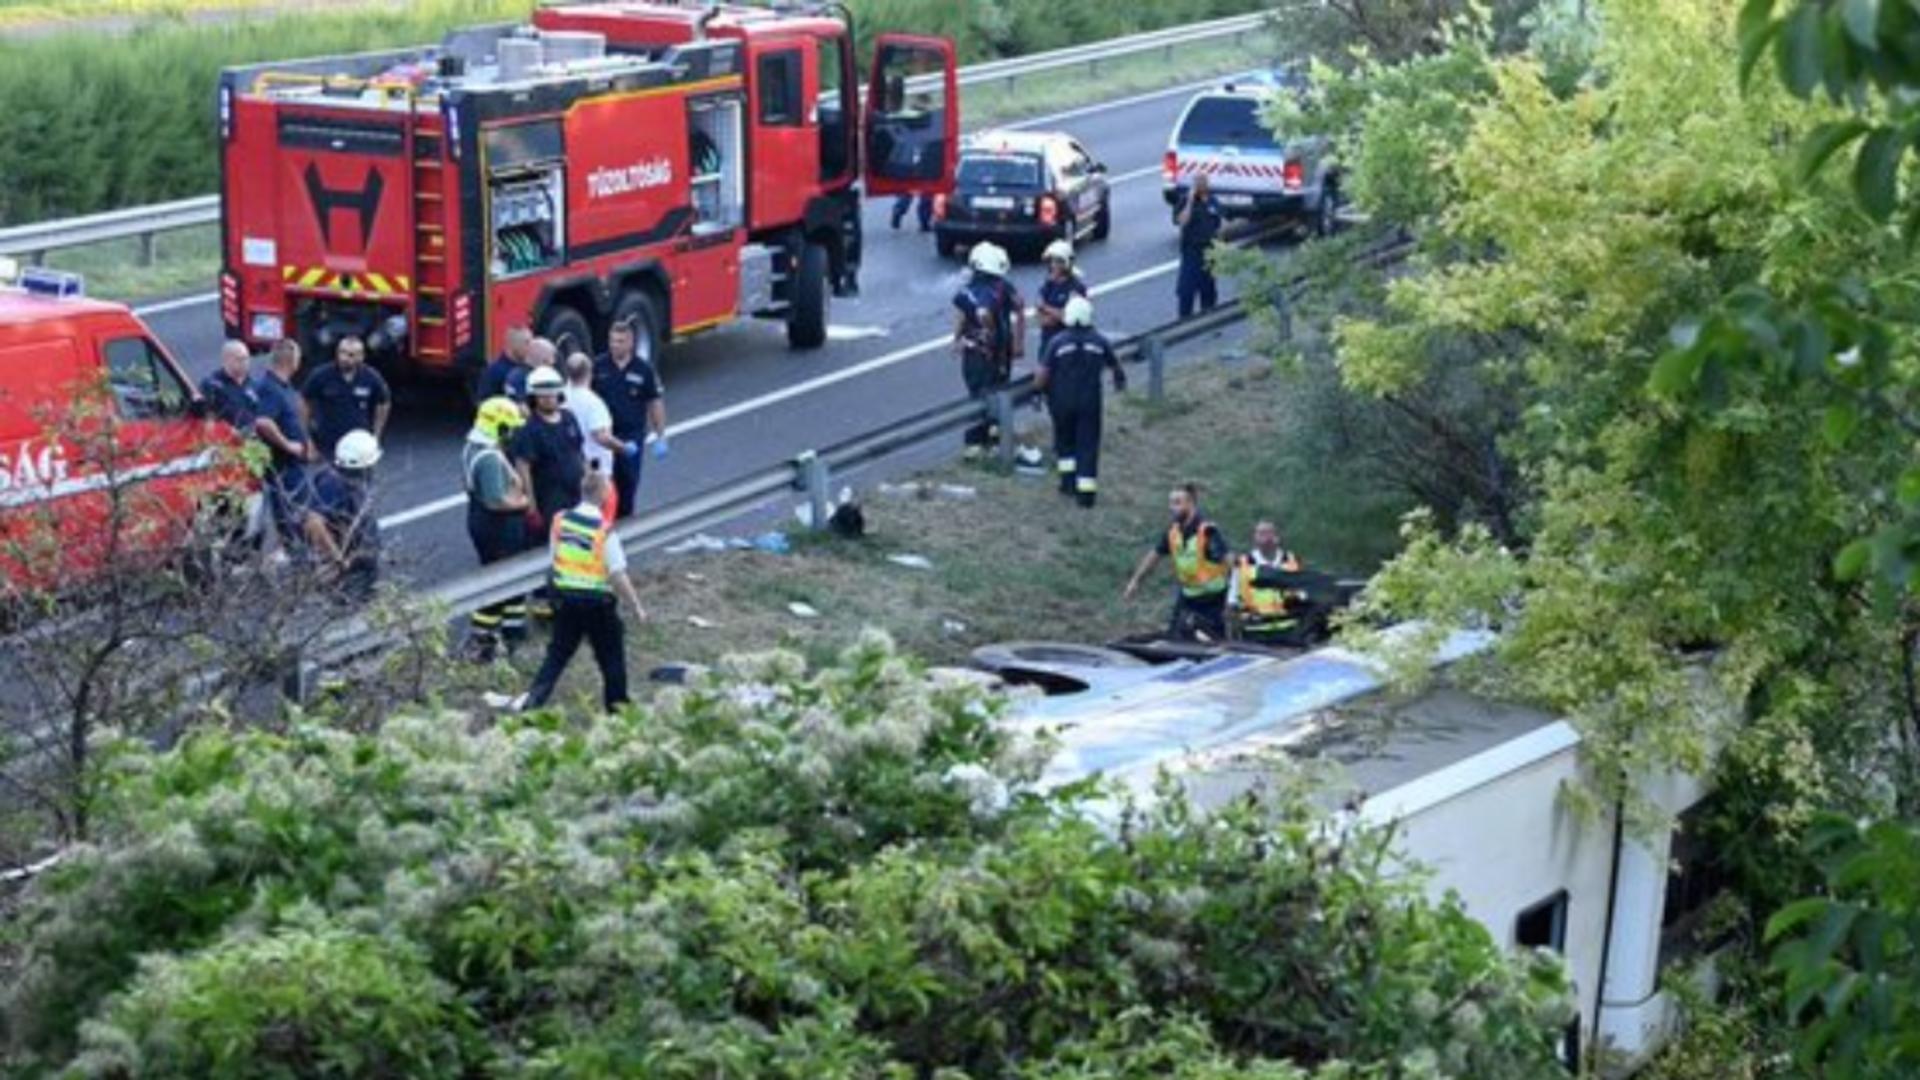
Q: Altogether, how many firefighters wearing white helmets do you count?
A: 5